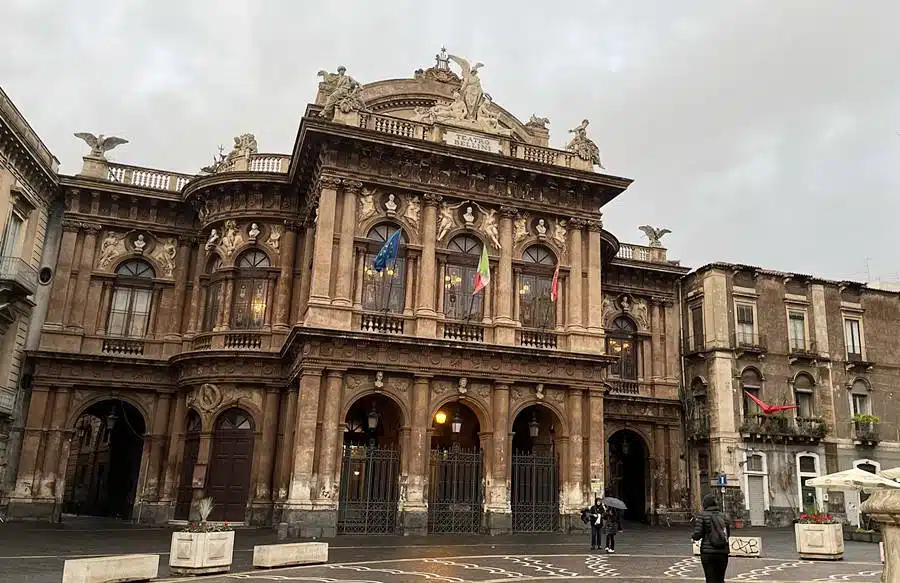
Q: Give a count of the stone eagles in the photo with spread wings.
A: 2